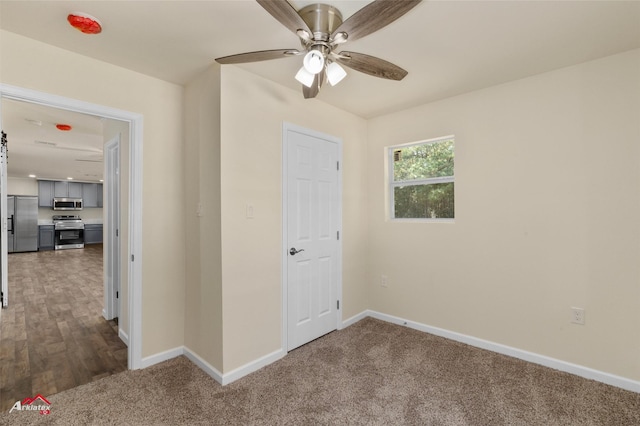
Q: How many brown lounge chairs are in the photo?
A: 0